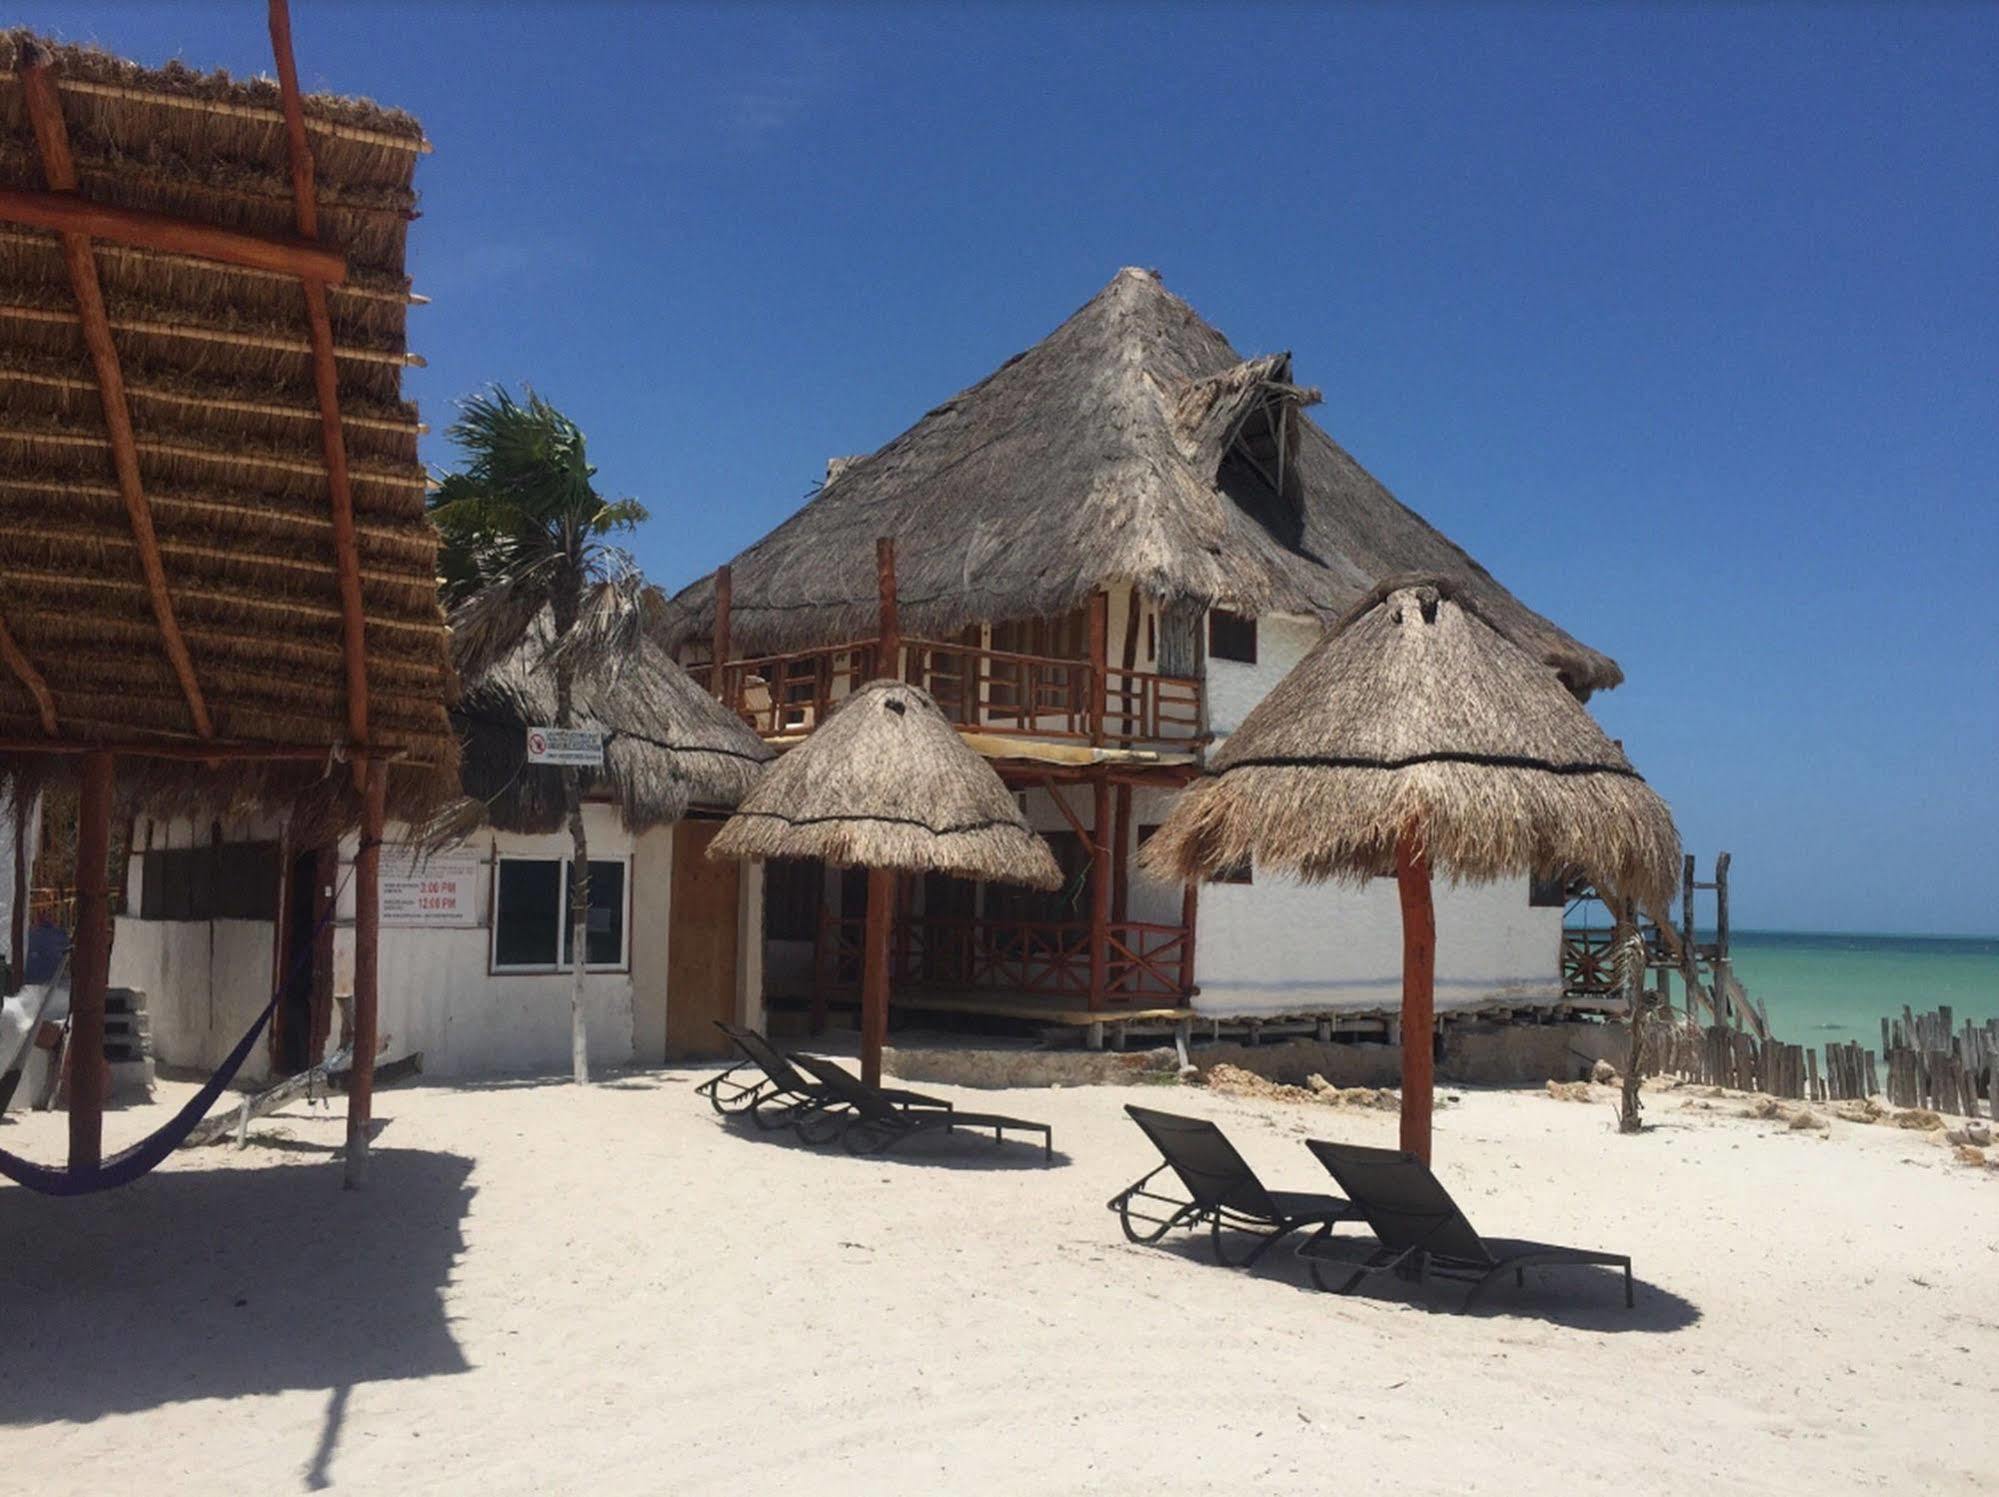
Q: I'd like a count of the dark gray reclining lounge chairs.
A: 4